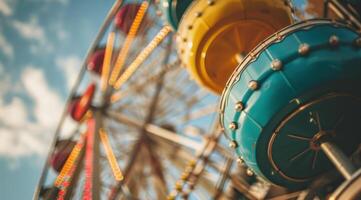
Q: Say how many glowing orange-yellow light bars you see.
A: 5